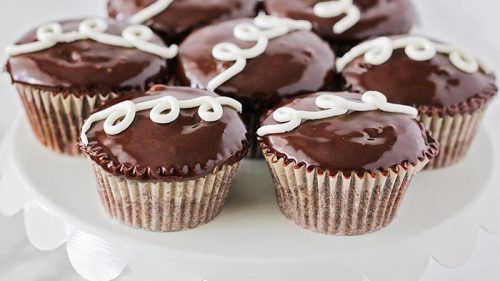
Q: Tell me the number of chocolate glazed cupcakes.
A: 7